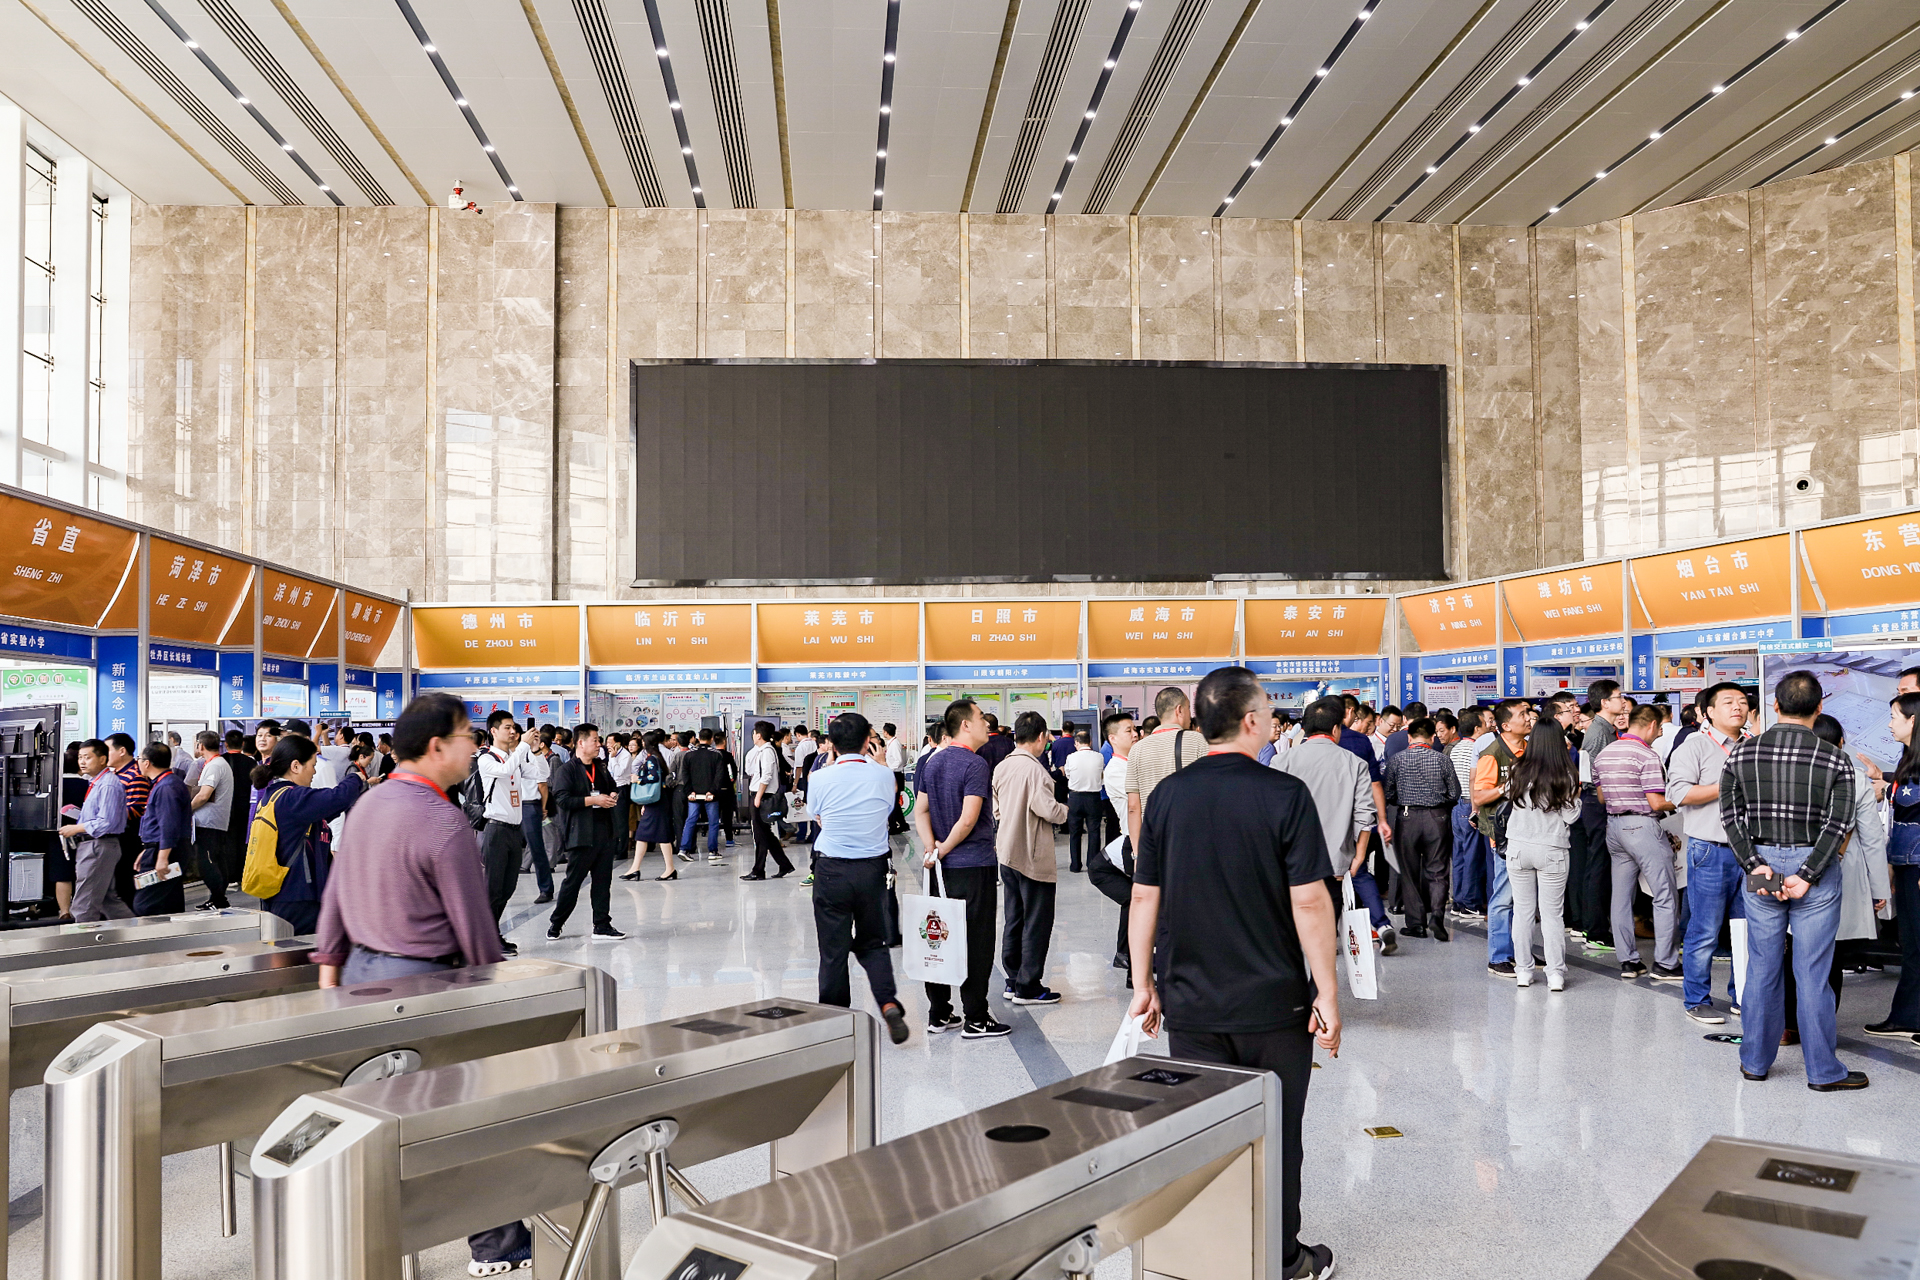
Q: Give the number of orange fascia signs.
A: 14